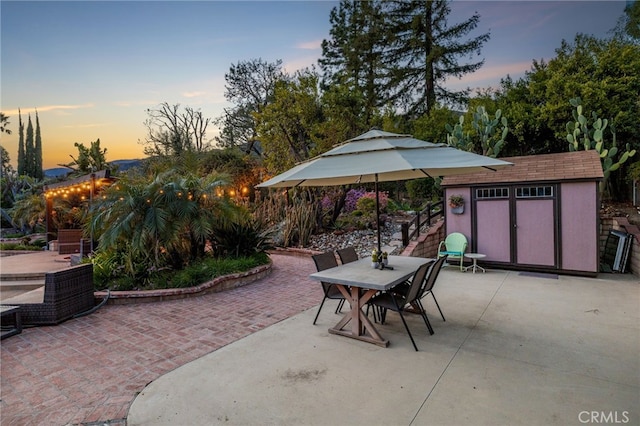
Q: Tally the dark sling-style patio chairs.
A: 4